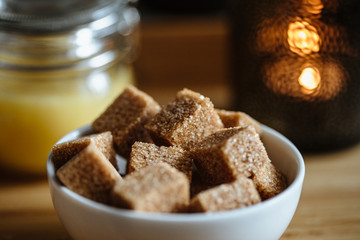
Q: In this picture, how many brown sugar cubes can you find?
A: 10